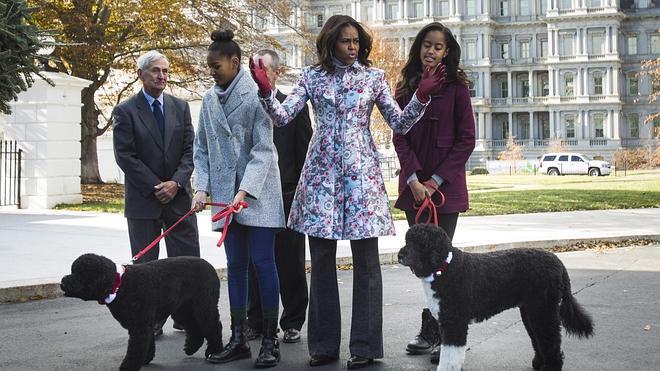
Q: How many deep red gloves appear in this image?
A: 2